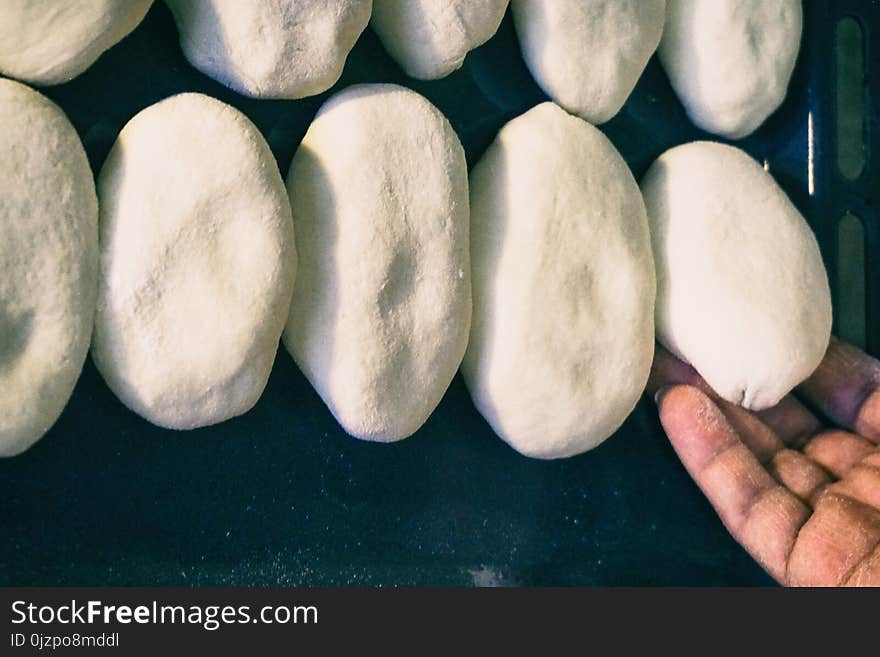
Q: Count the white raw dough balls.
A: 10